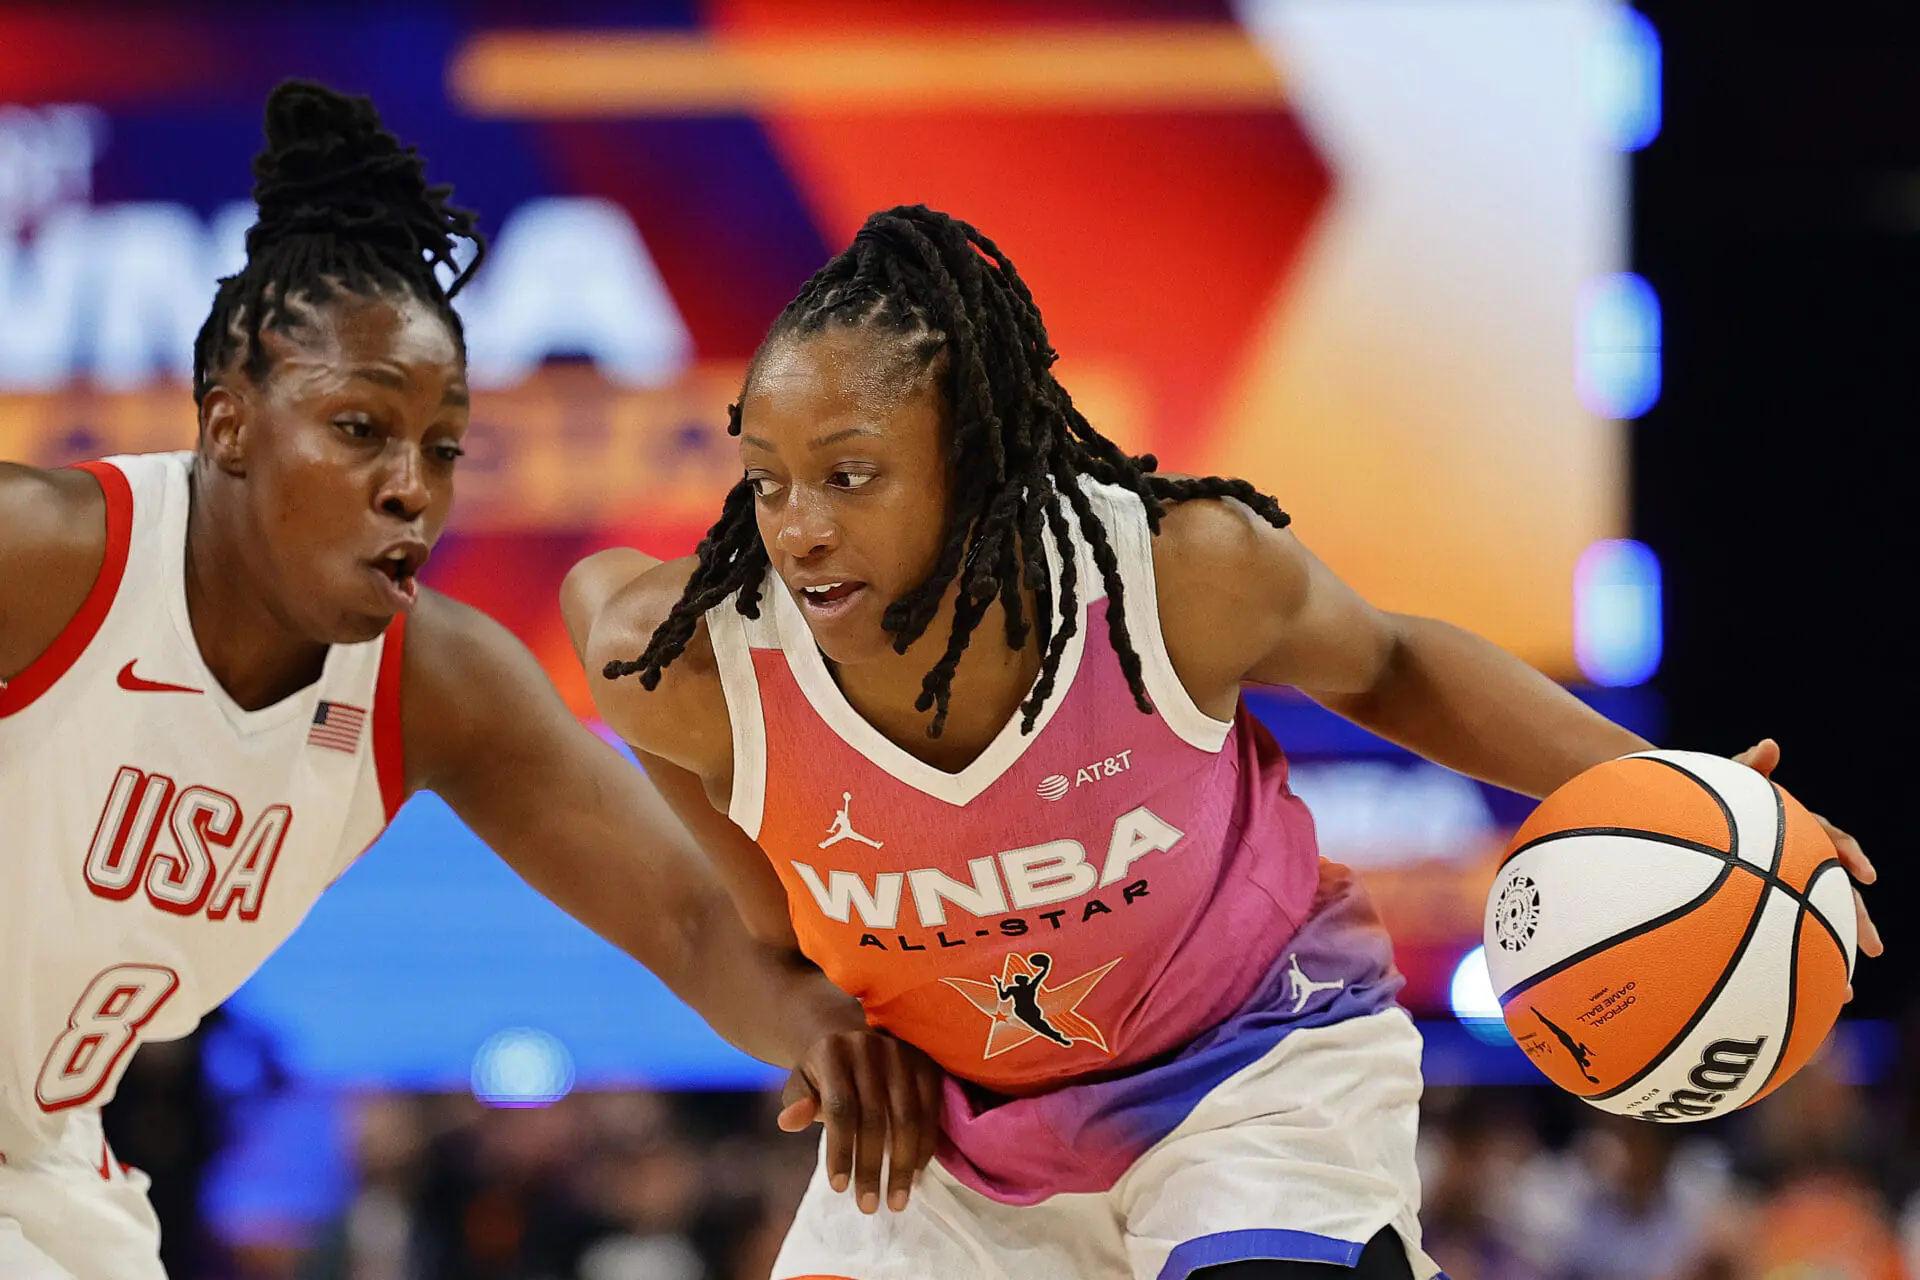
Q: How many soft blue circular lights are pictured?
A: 5